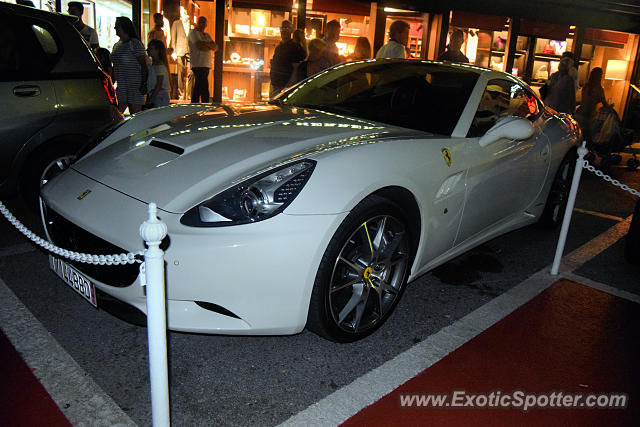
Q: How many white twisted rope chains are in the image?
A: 2